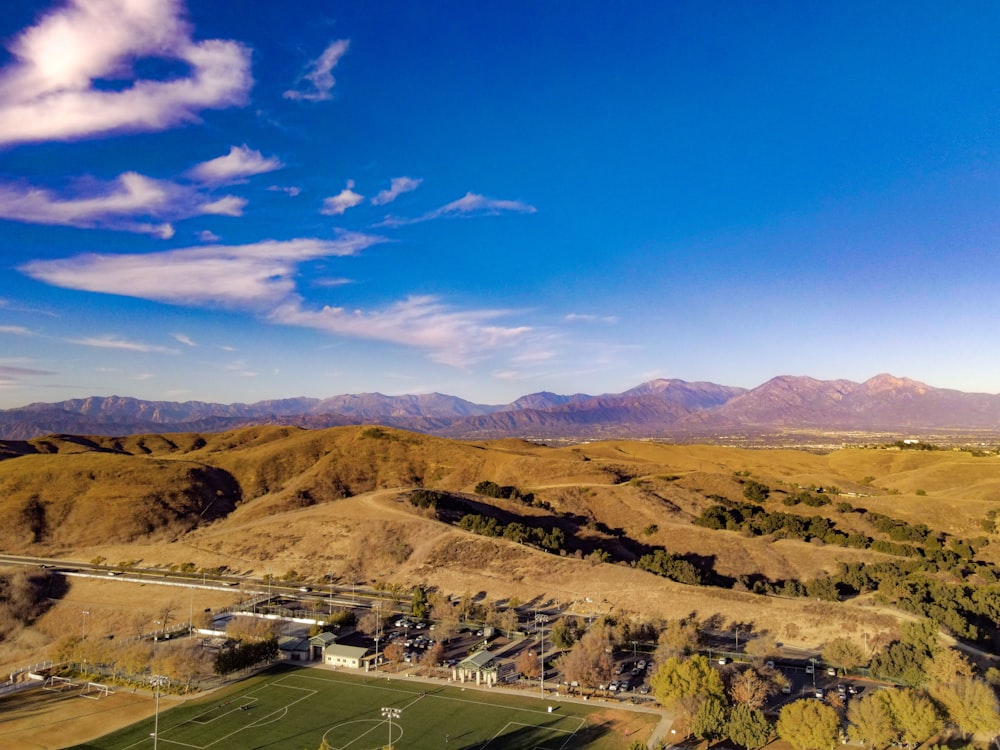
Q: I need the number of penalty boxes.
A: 2